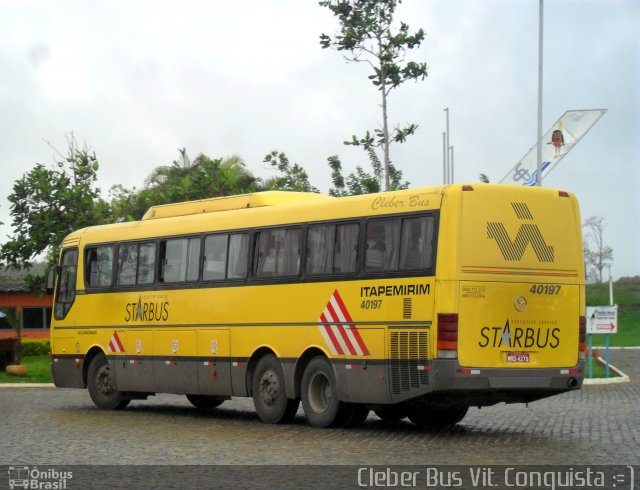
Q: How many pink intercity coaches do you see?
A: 0